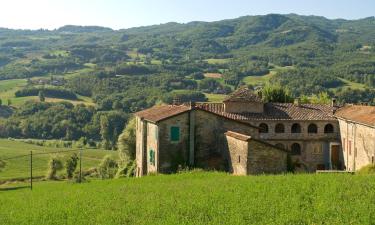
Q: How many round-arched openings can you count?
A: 7